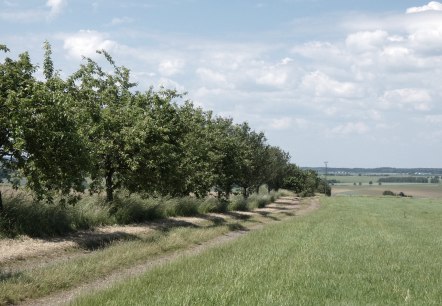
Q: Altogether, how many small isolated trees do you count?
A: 4